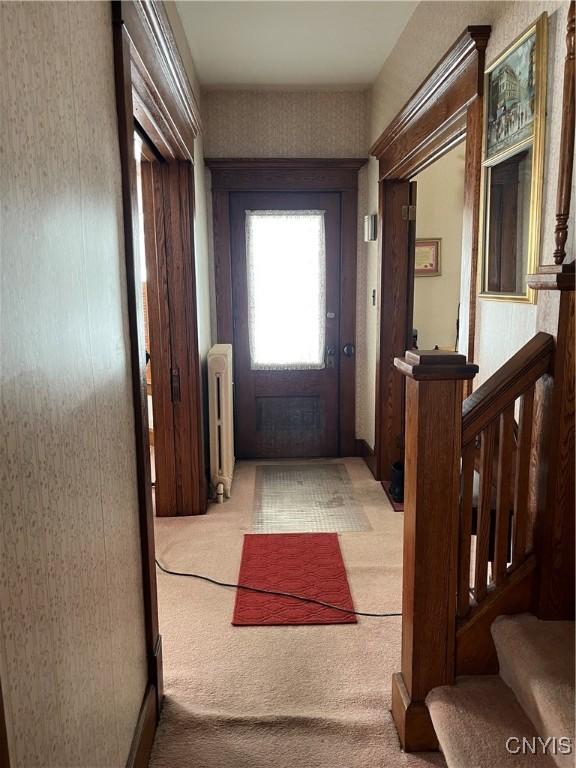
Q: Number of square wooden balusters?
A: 4